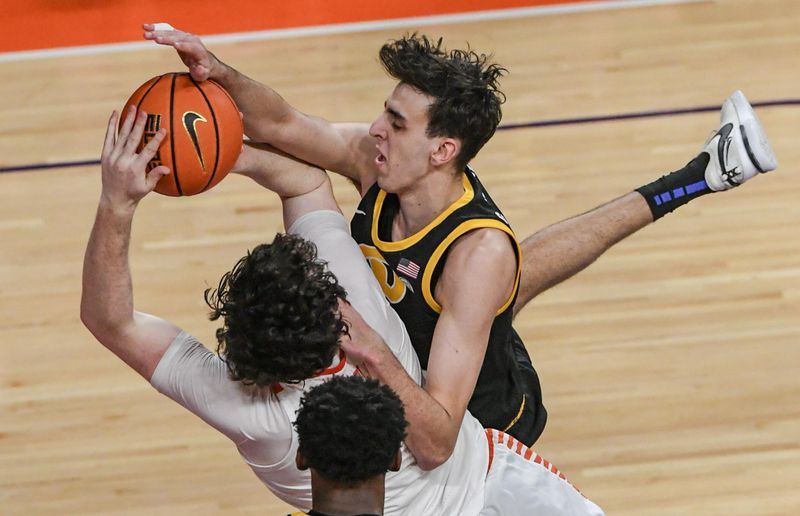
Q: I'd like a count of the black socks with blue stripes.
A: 1